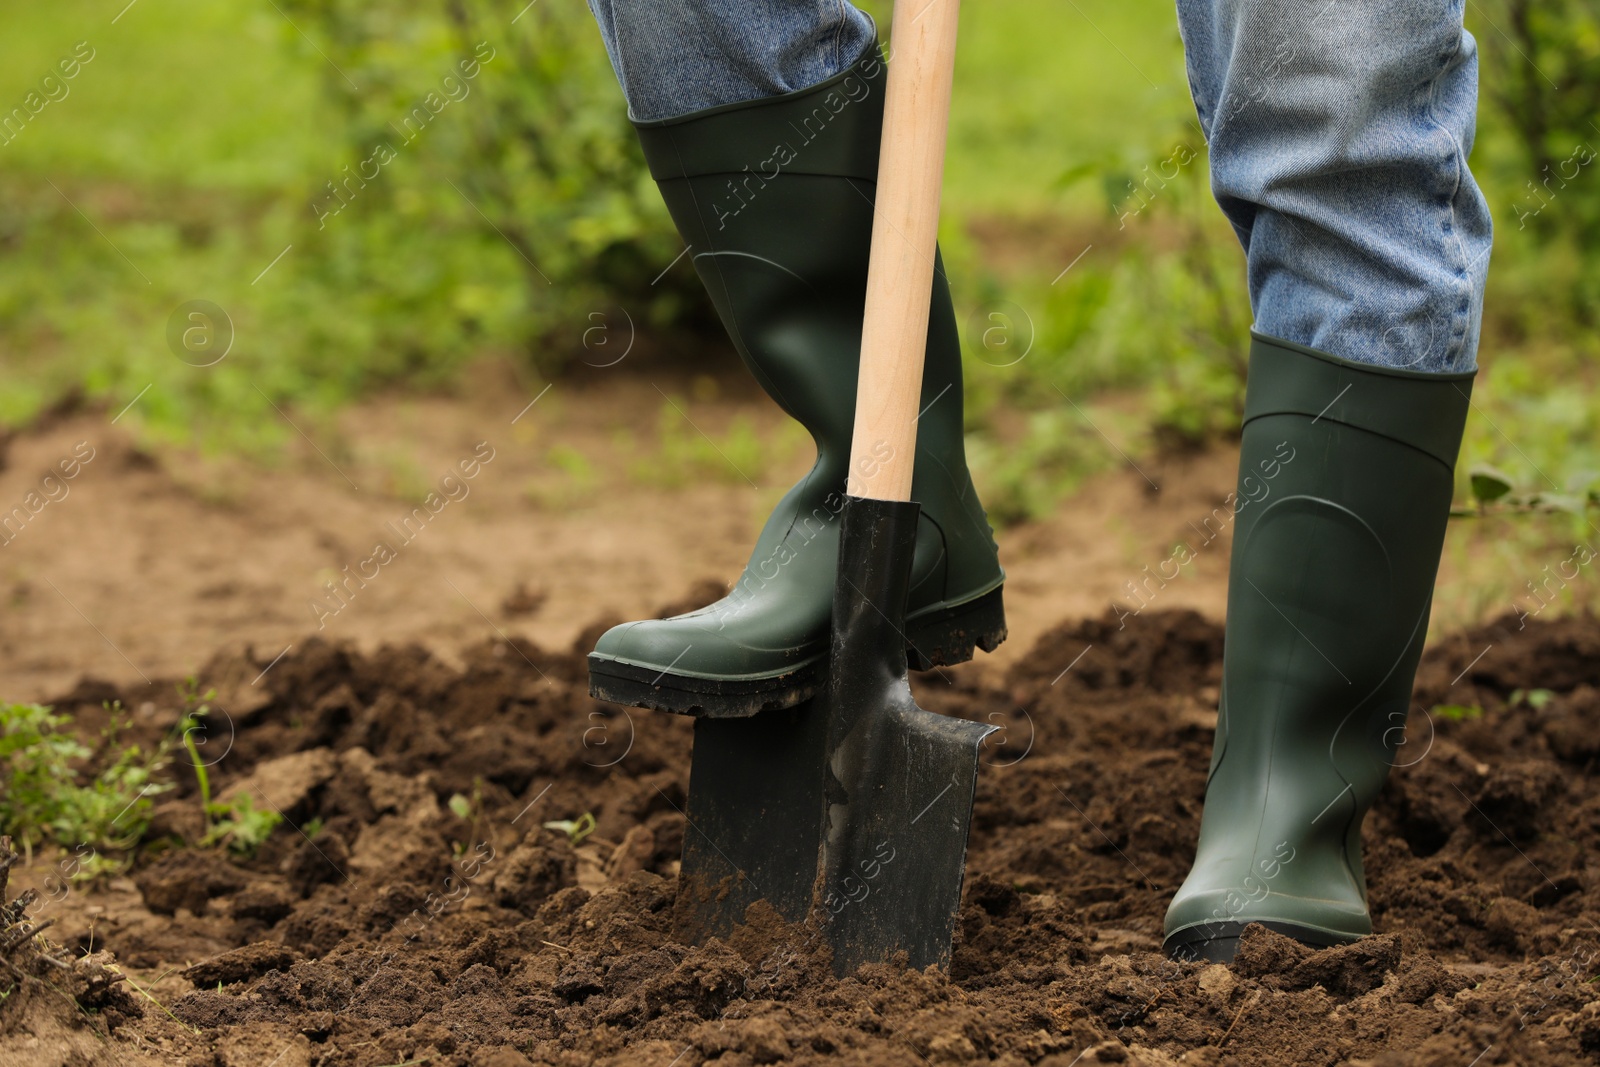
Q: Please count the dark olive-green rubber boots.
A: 2